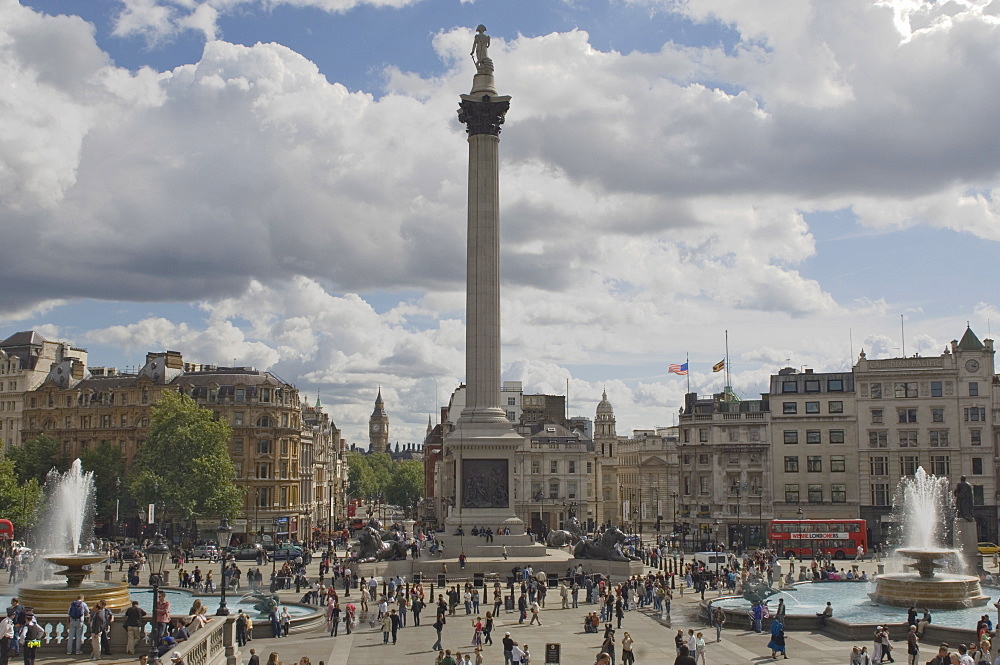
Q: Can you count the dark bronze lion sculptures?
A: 4